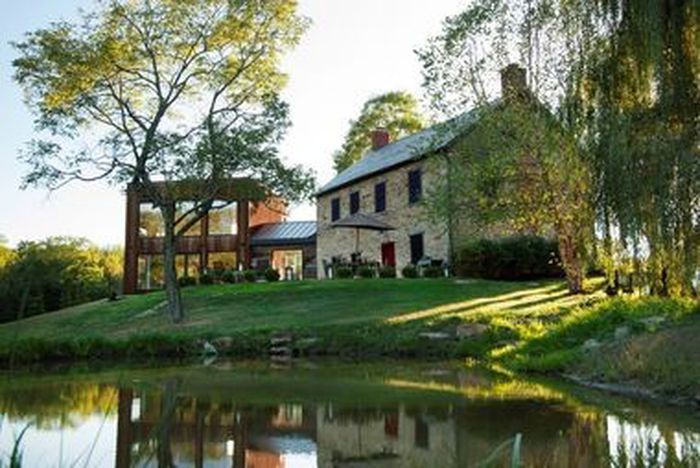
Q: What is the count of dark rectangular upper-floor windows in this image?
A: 4